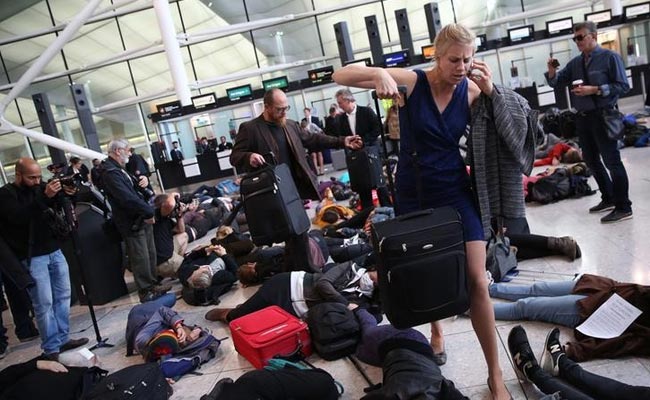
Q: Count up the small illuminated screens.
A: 13